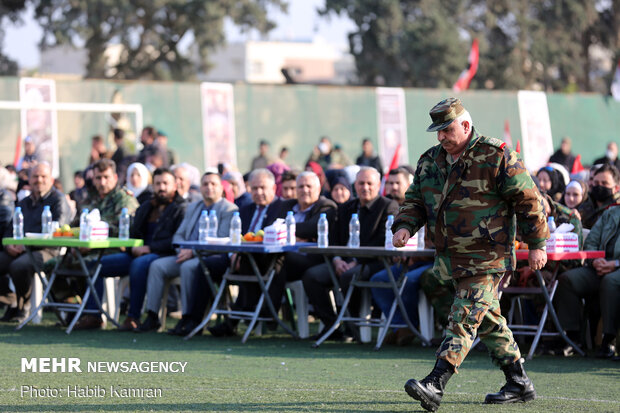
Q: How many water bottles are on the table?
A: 13